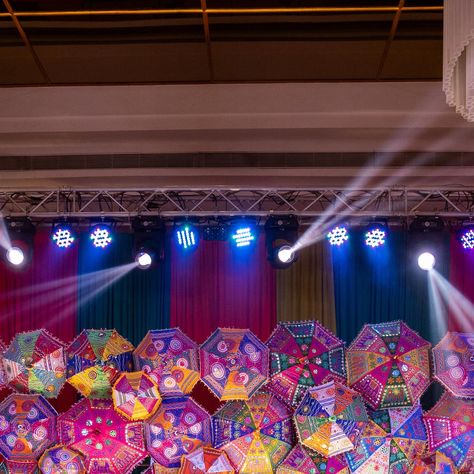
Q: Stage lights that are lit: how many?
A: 11